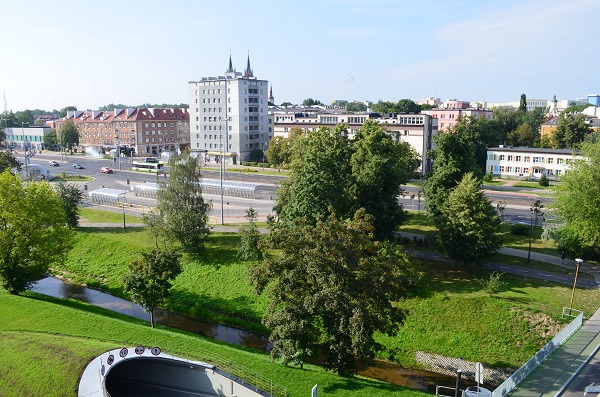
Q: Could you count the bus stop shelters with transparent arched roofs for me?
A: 3